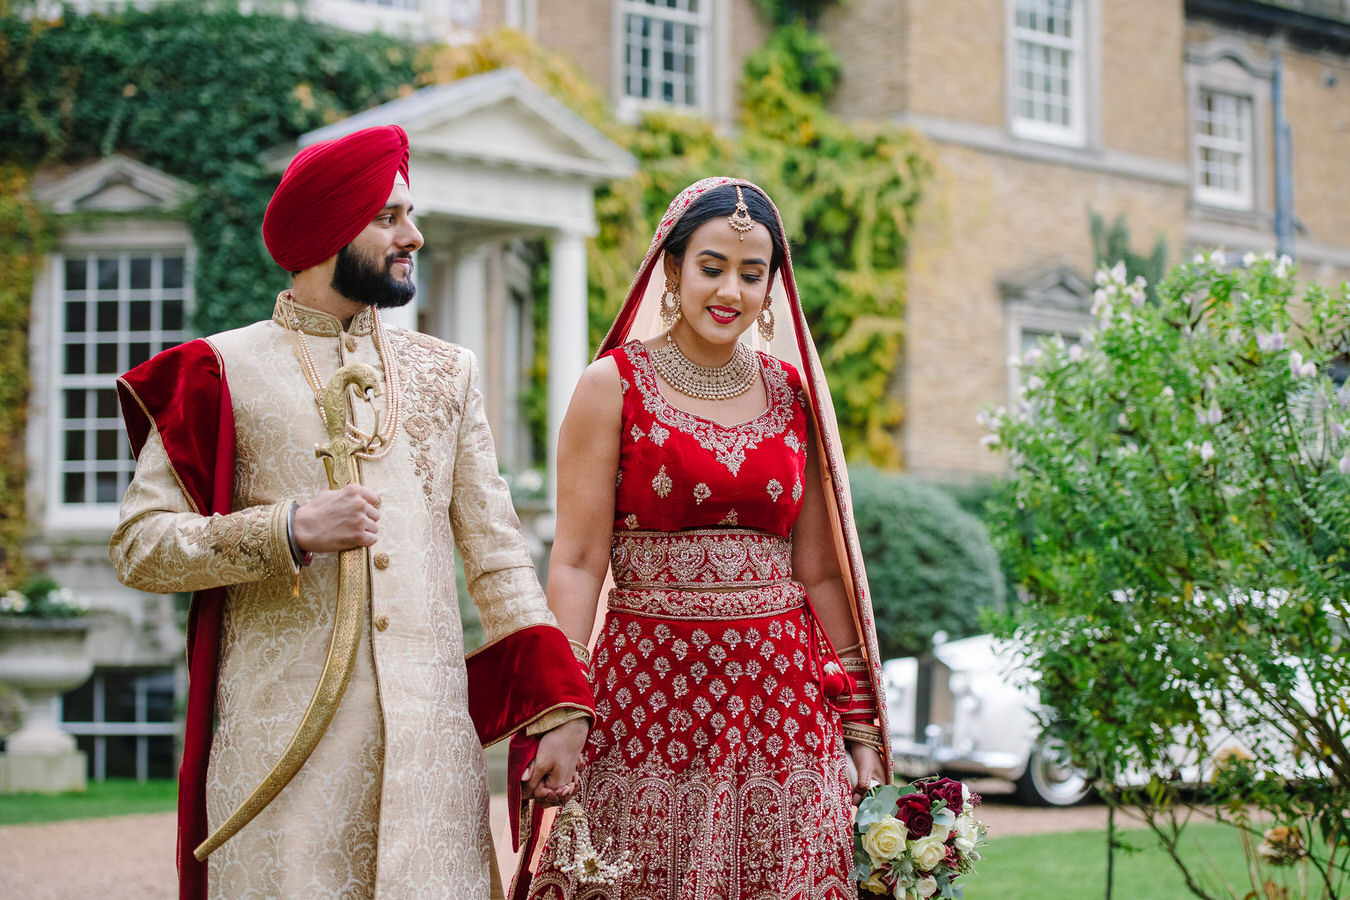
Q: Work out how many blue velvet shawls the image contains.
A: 0